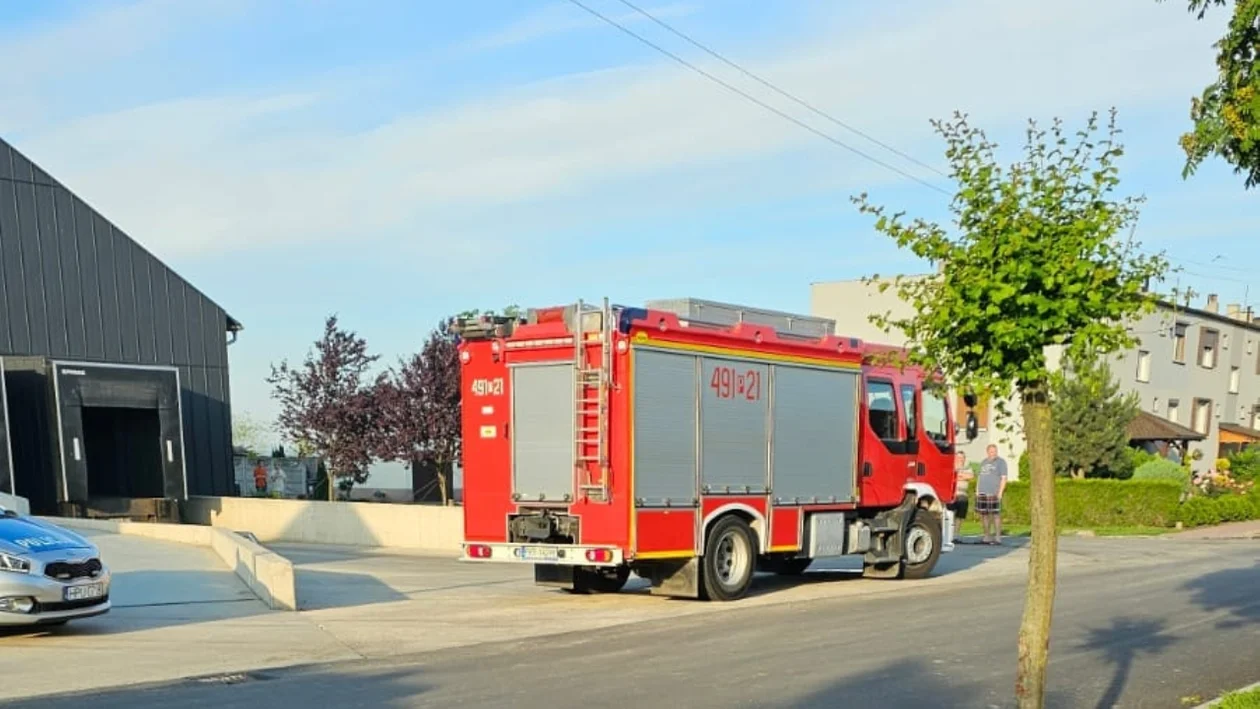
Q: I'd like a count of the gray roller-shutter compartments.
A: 4